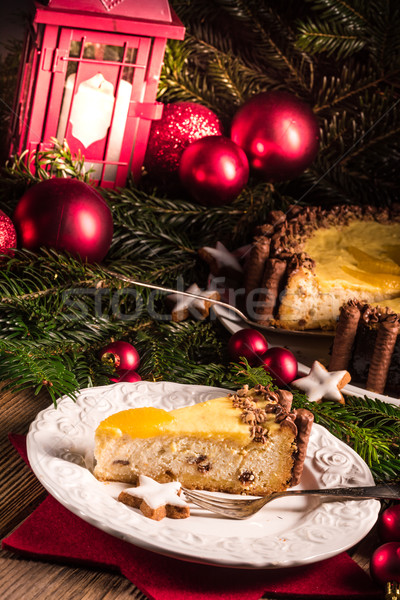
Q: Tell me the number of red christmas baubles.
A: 11